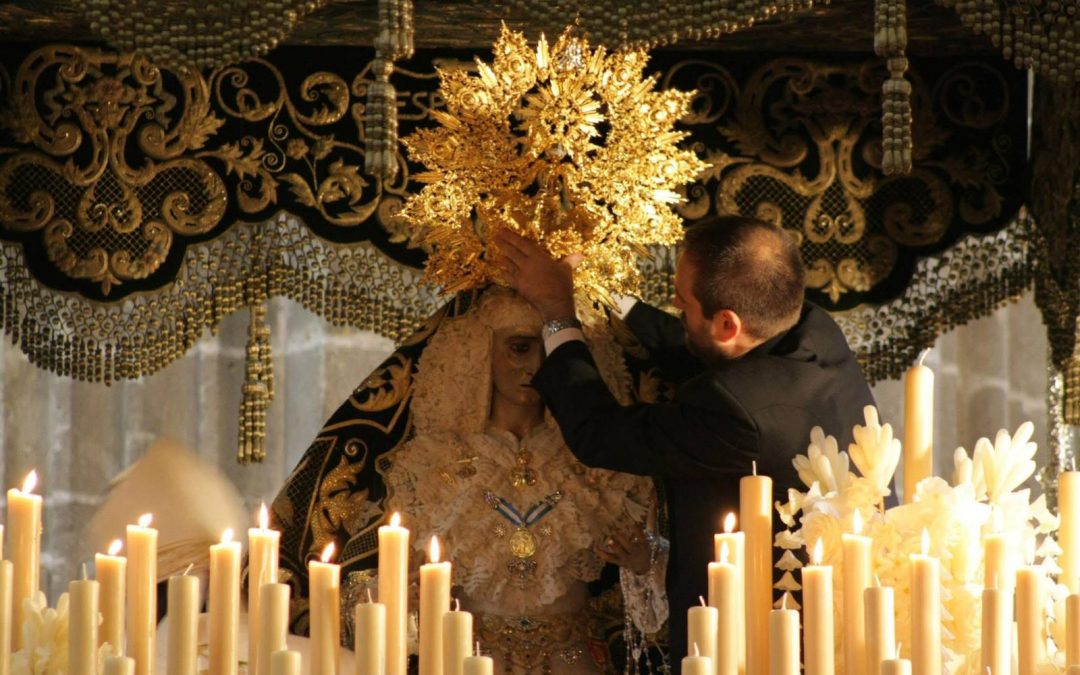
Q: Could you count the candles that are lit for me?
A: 15